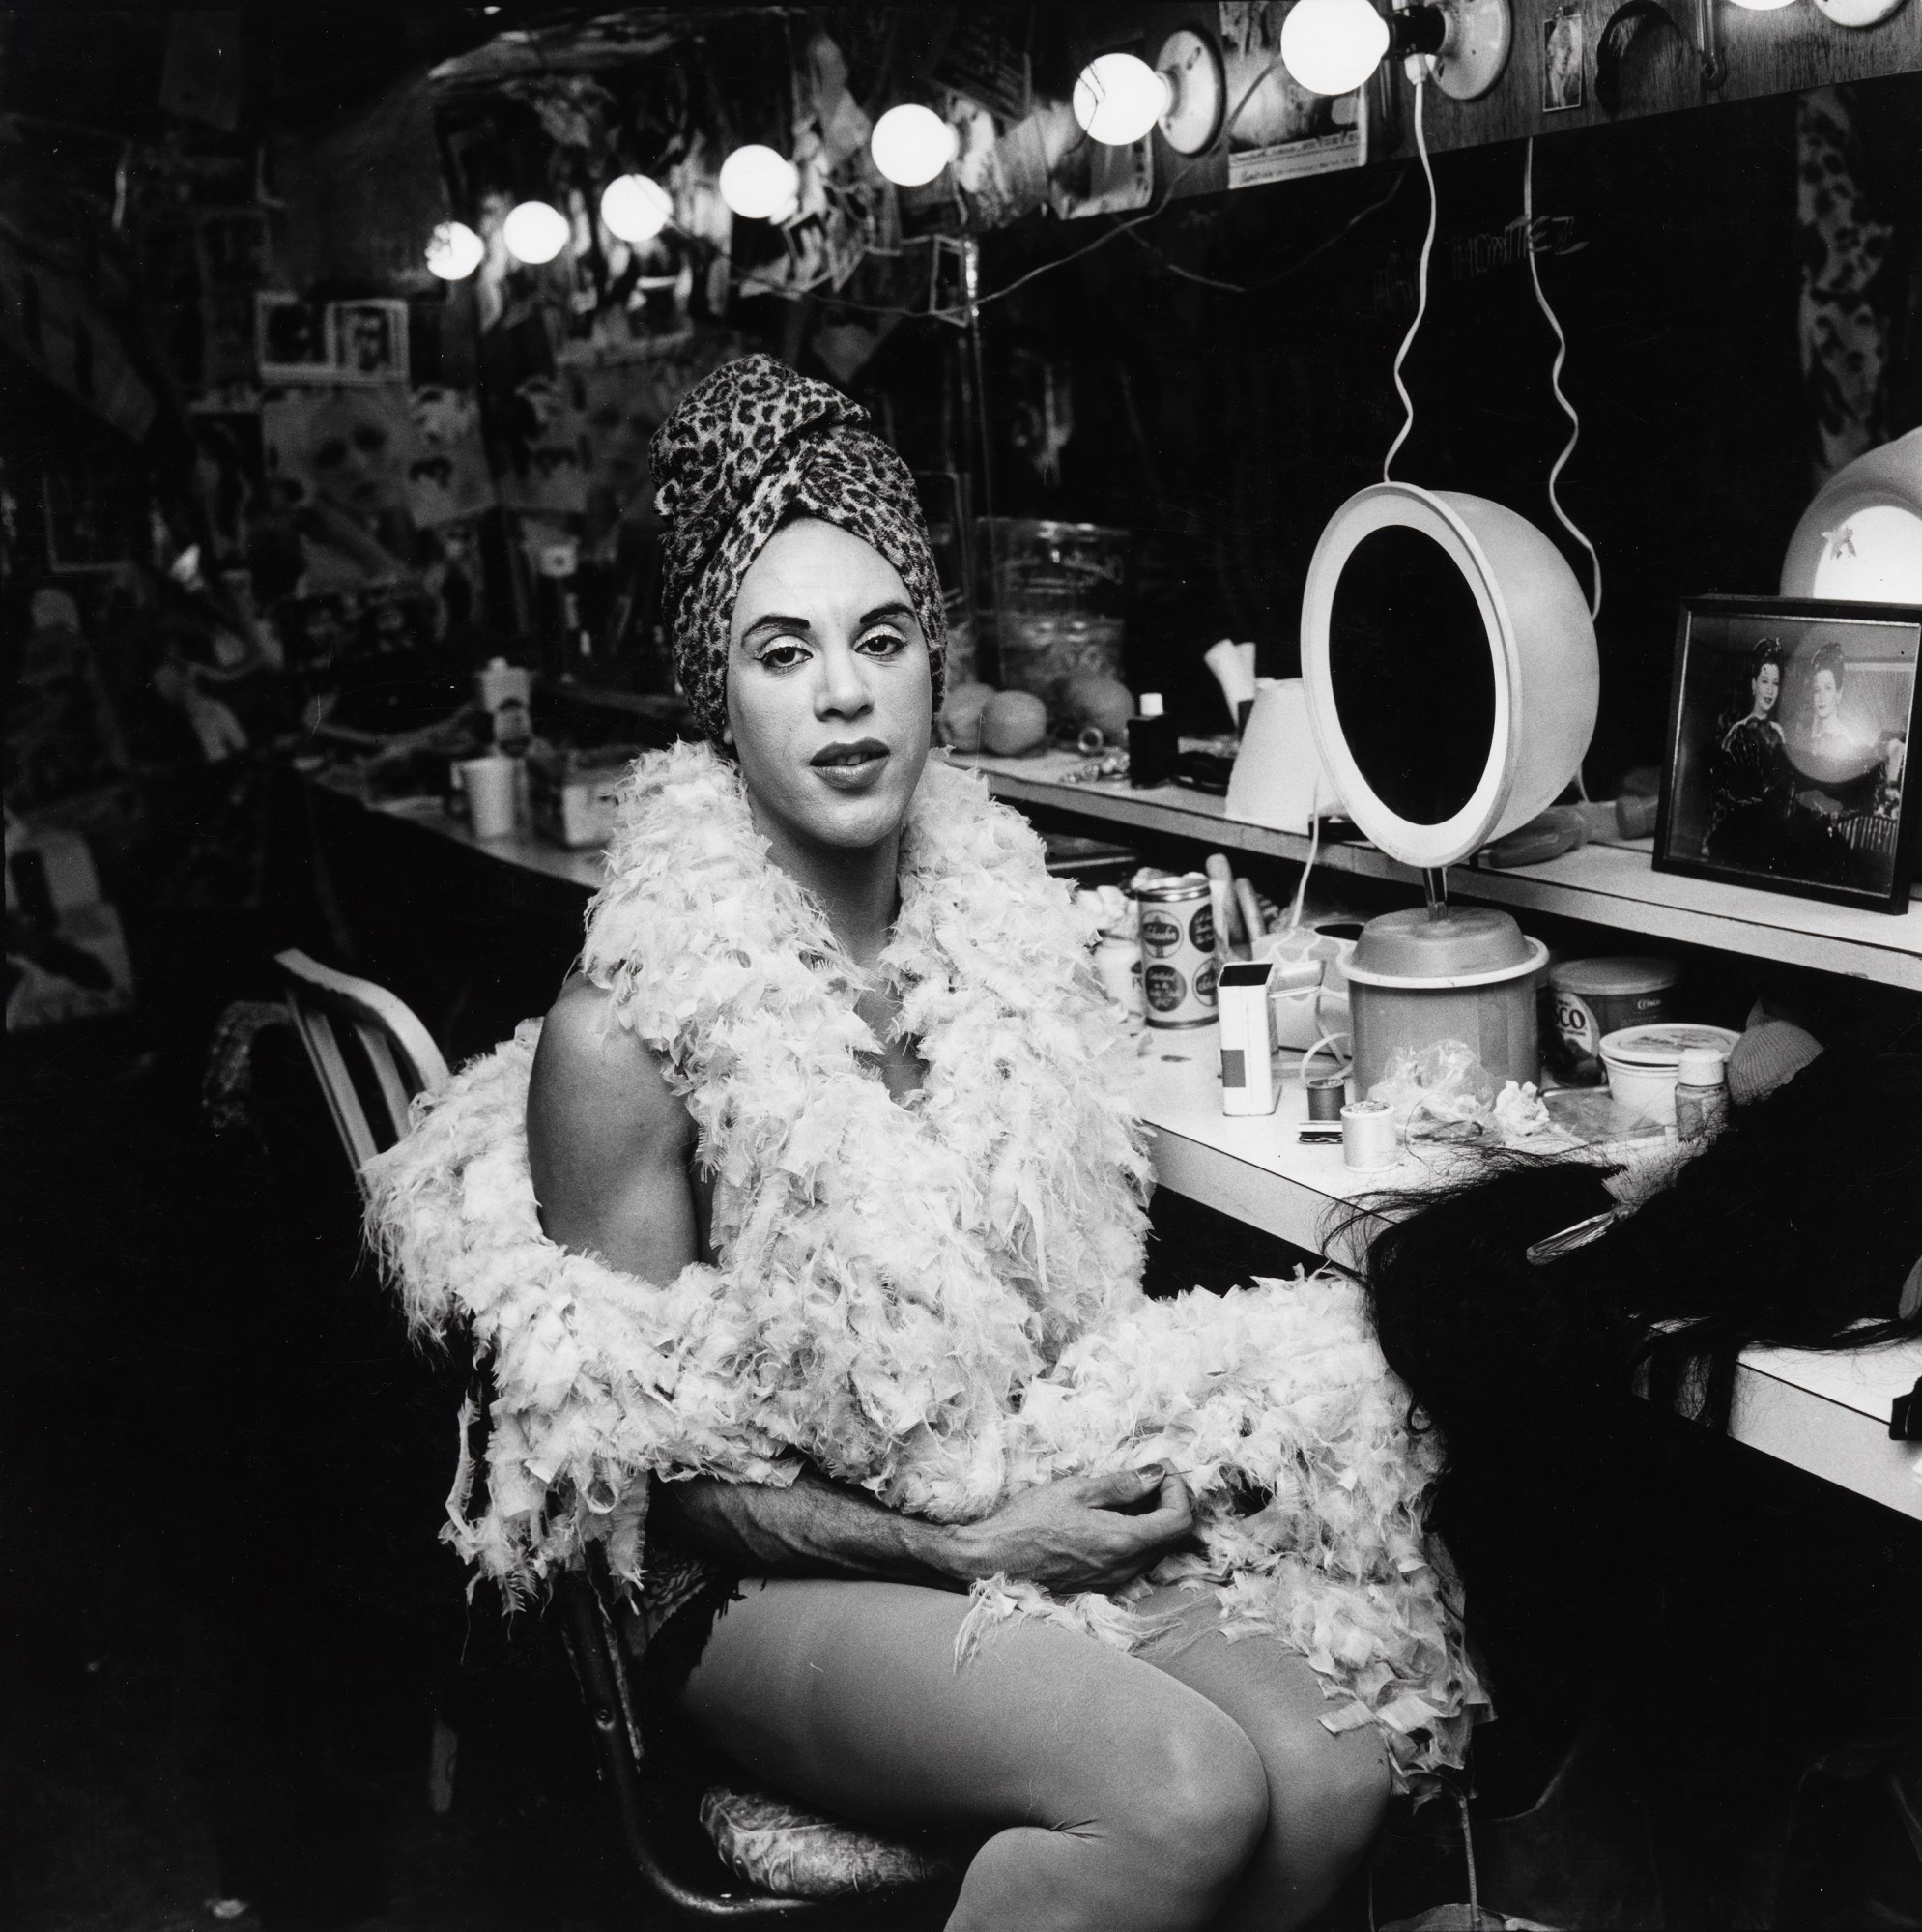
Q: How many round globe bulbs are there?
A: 8